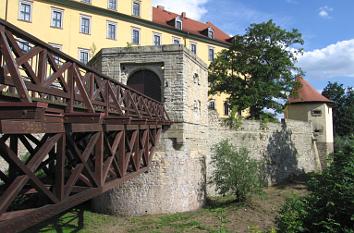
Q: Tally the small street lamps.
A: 0